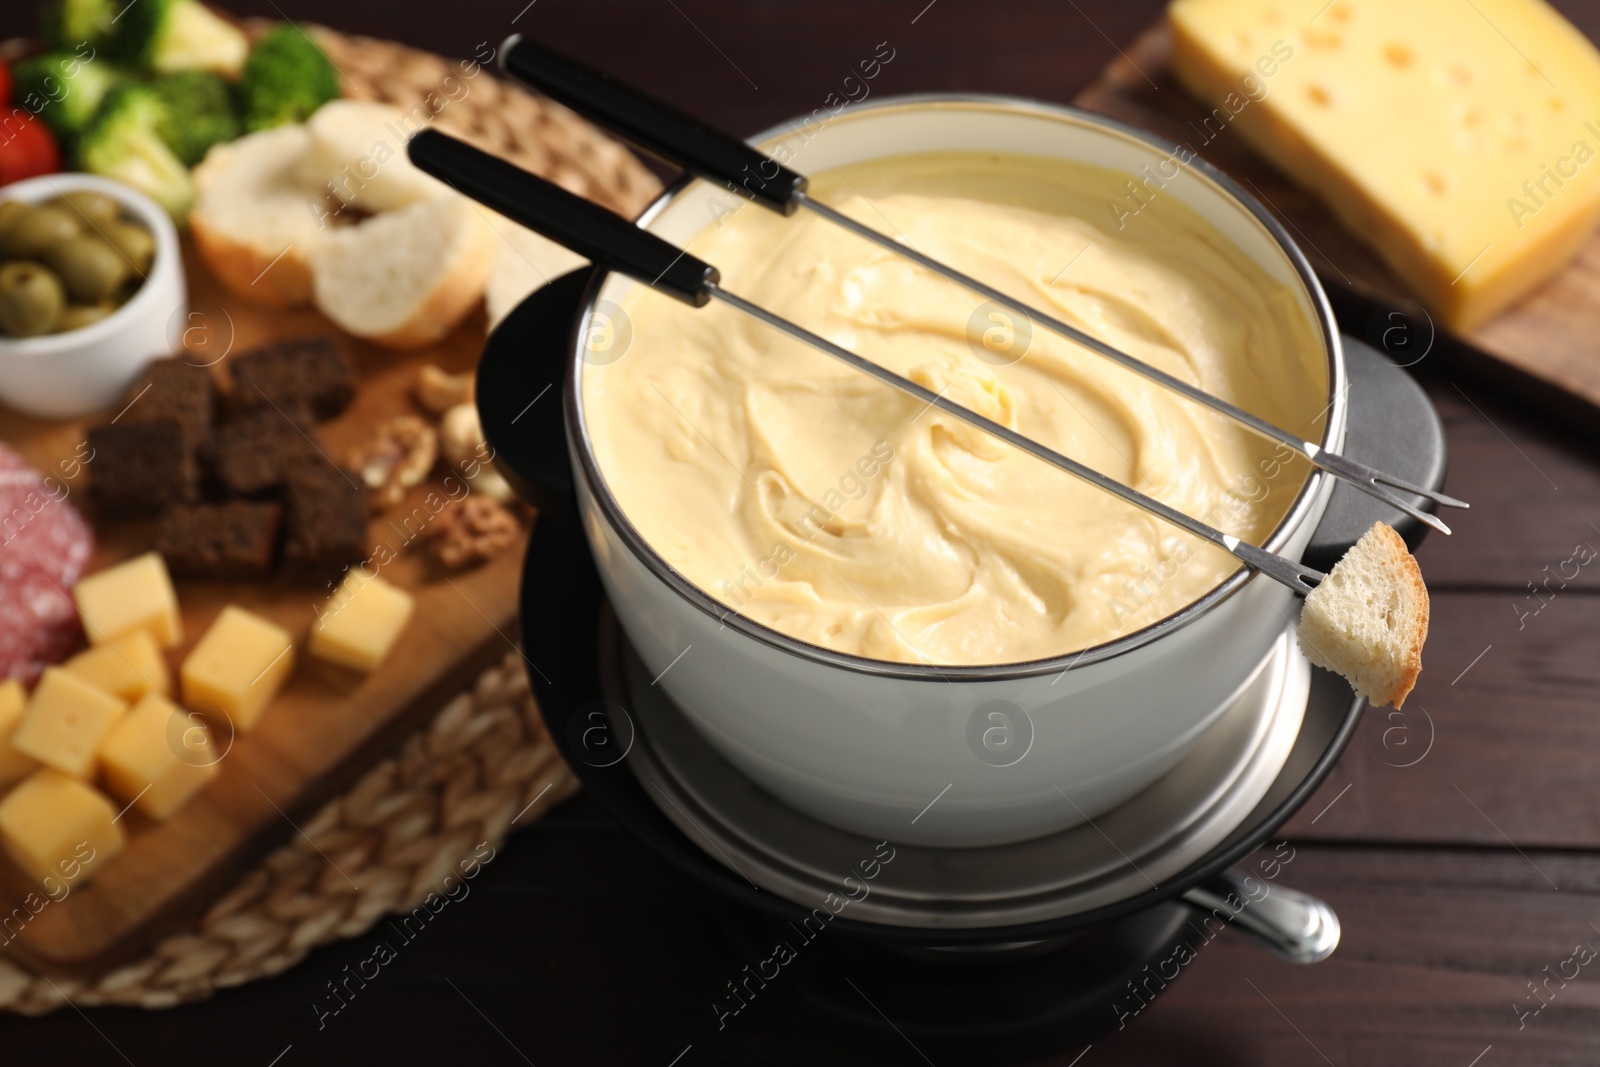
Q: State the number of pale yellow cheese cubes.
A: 8